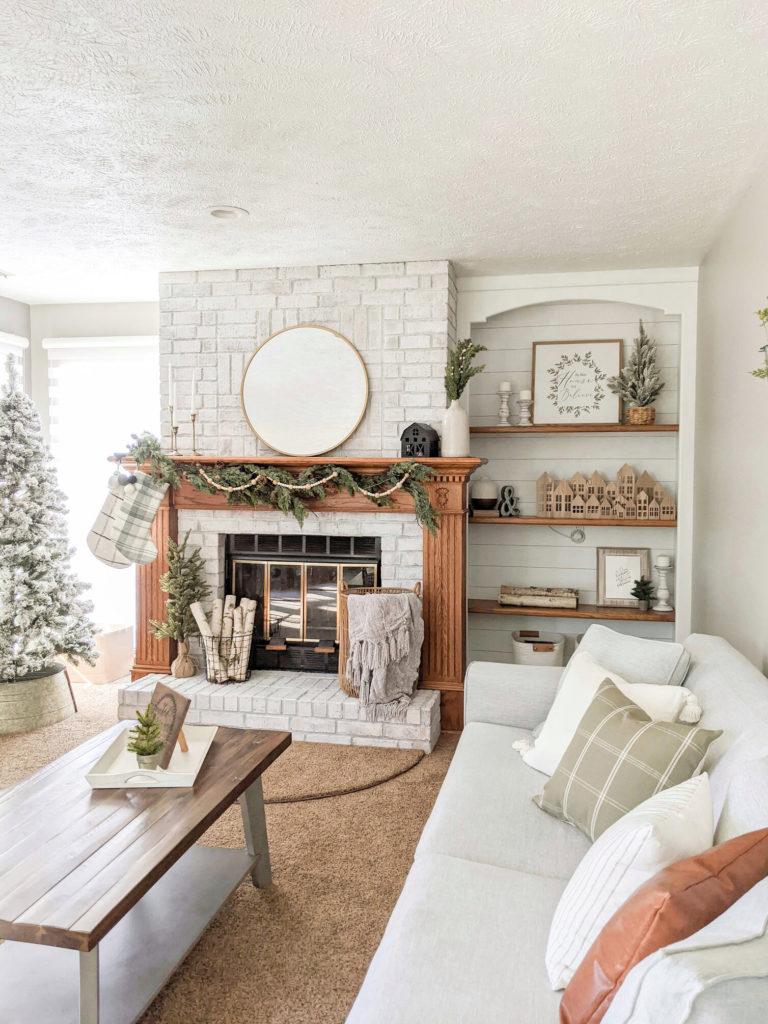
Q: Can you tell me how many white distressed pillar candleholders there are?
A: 3